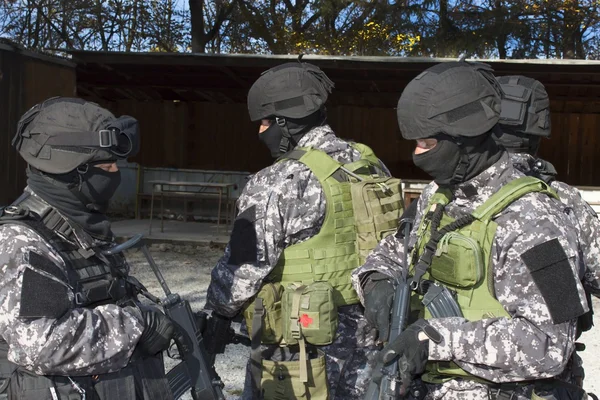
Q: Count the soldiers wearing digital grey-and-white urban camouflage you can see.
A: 4